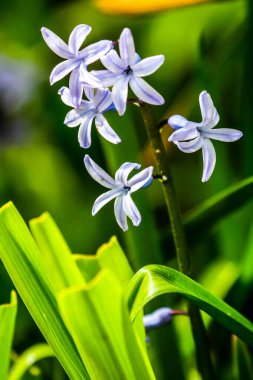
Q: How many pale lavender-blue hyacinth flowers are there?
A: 5